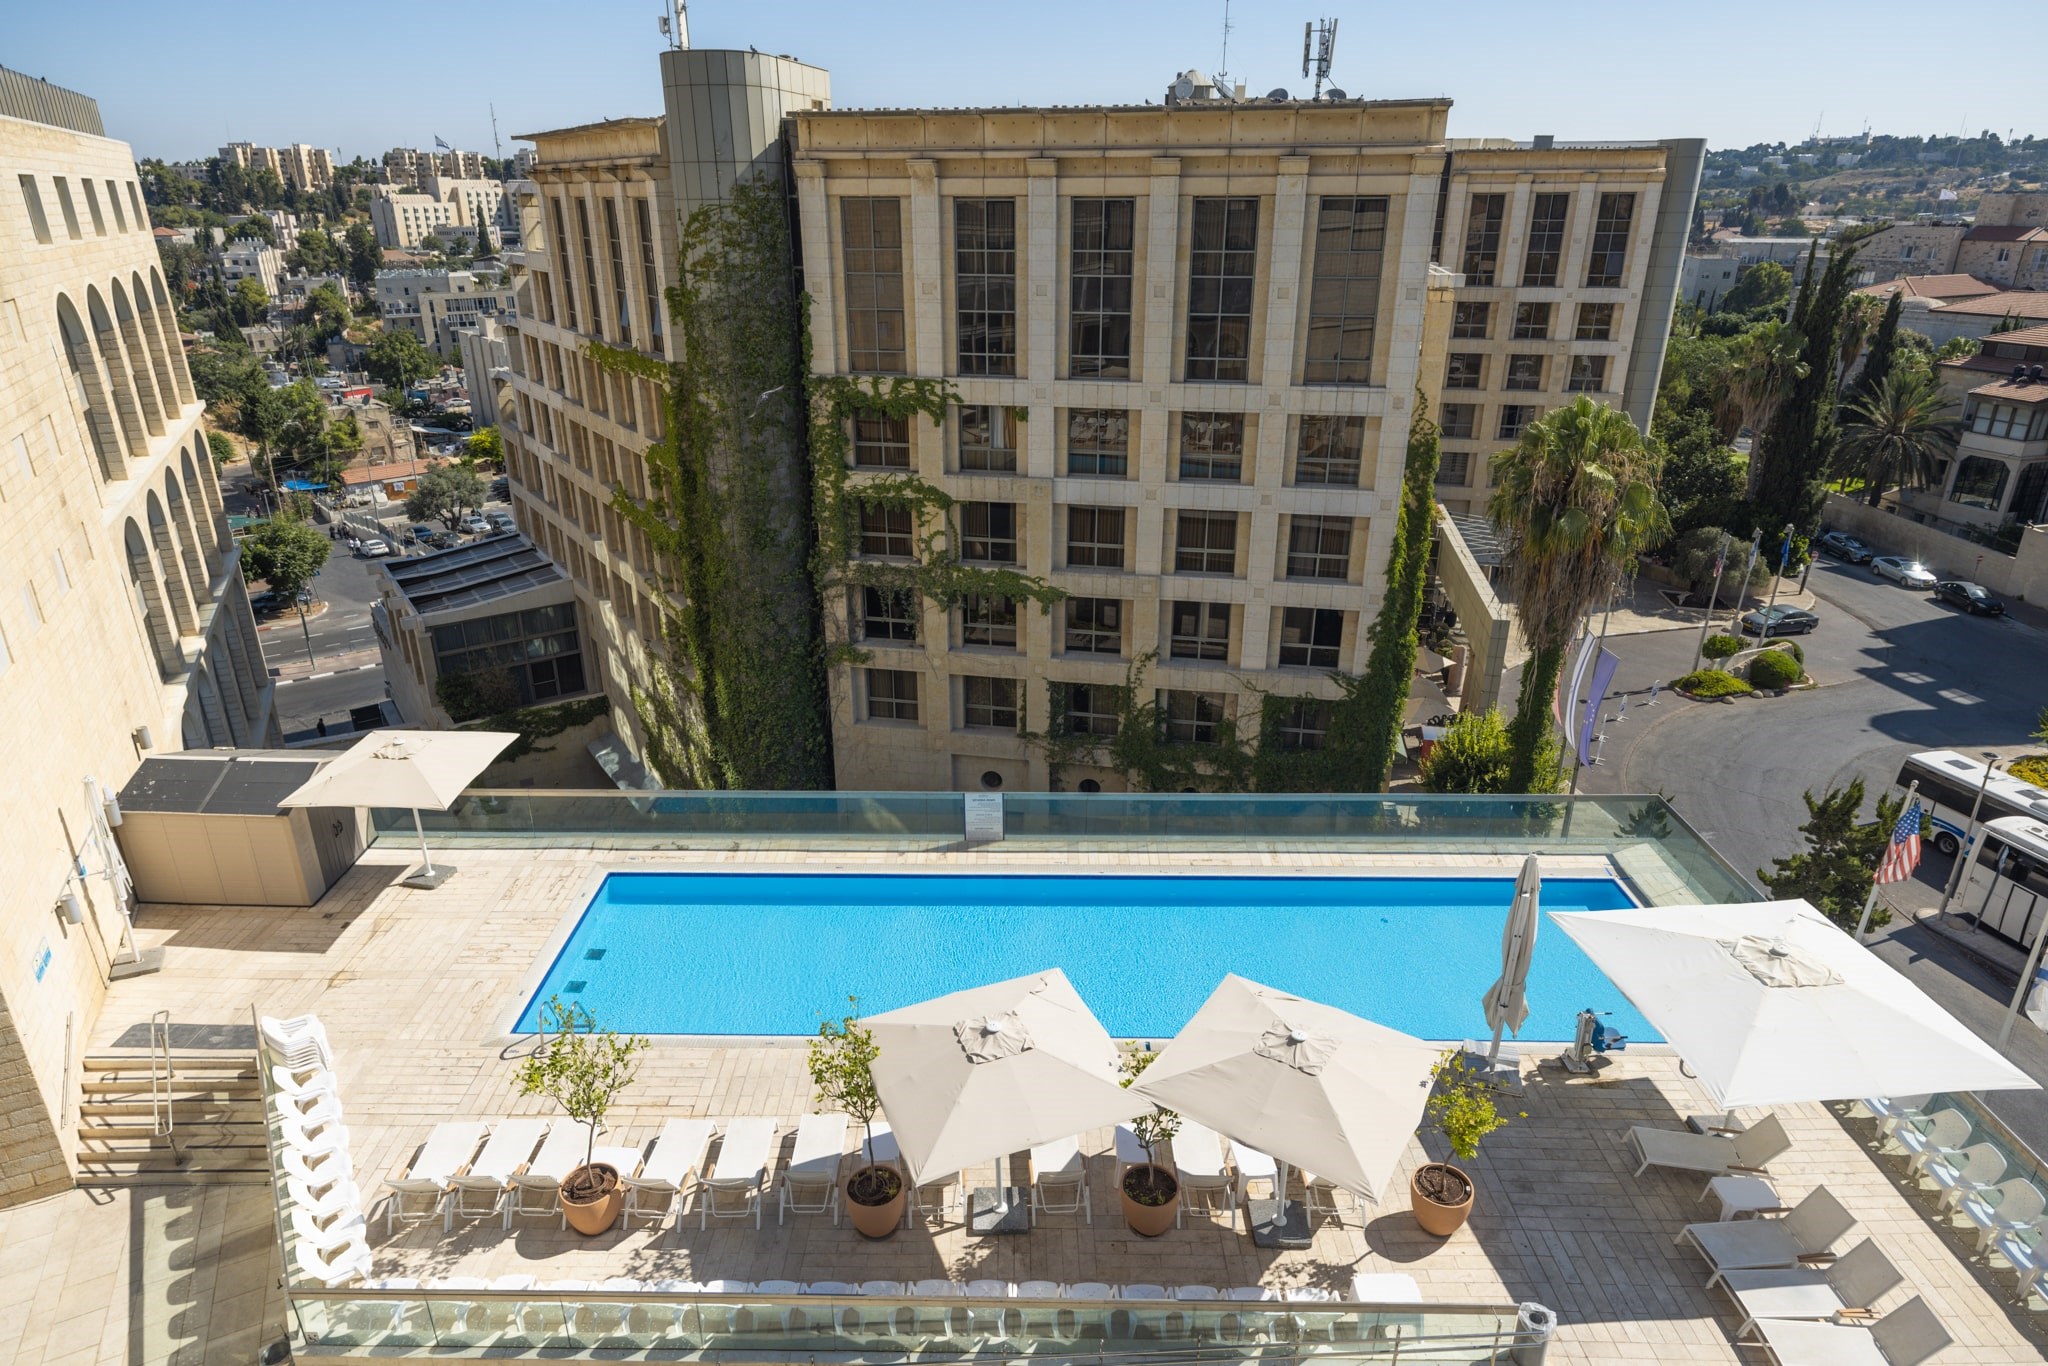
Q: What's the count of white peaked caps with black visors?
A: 0